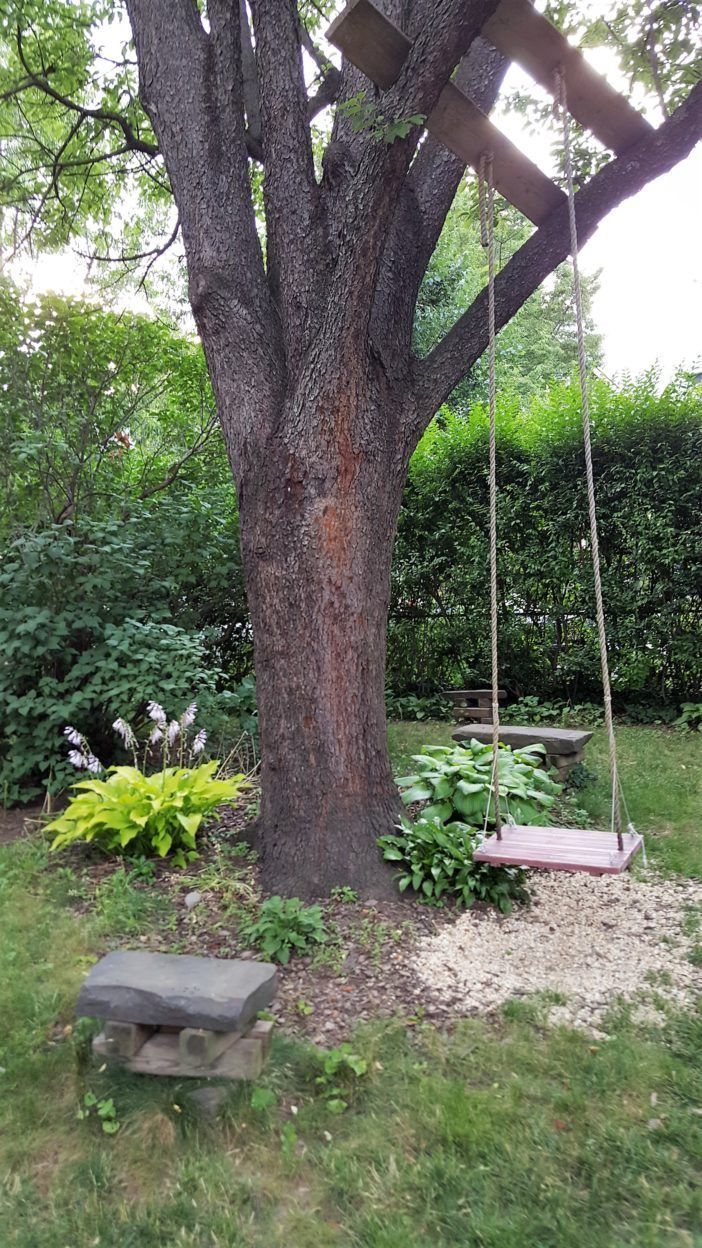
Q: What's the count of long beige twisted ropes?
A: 2